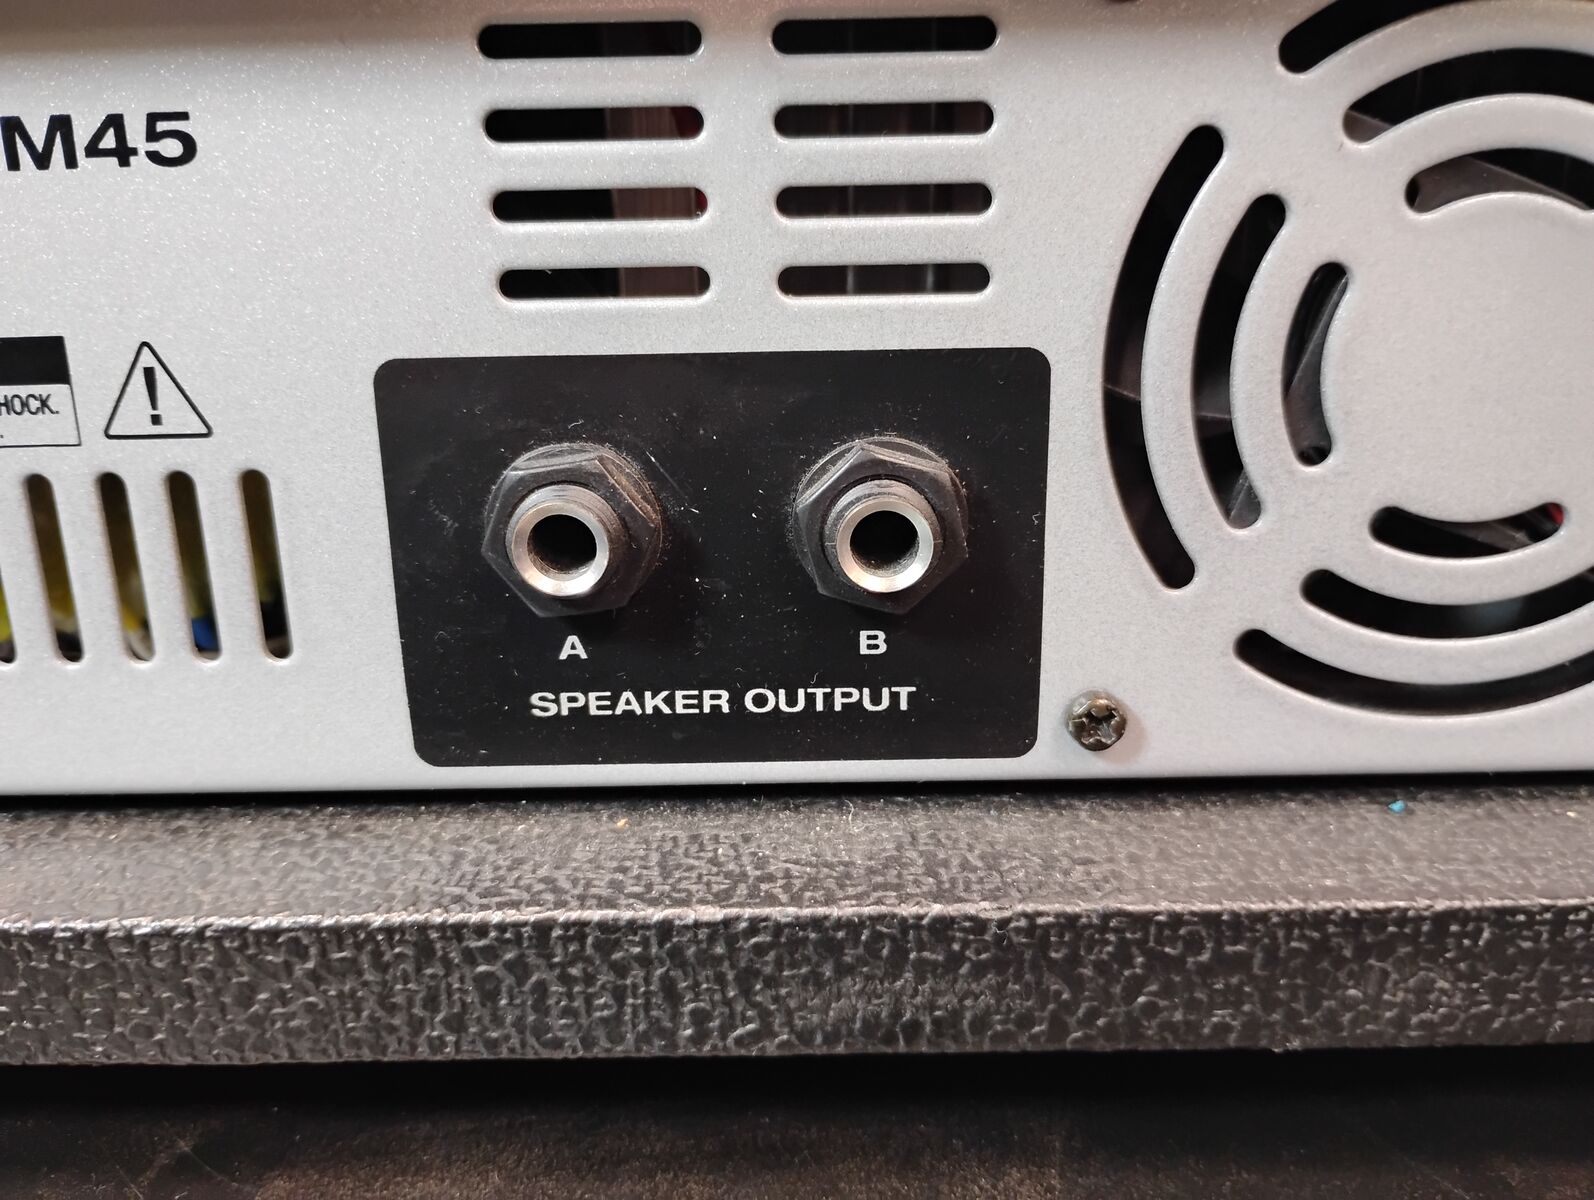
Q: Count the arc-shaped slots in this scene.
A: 9